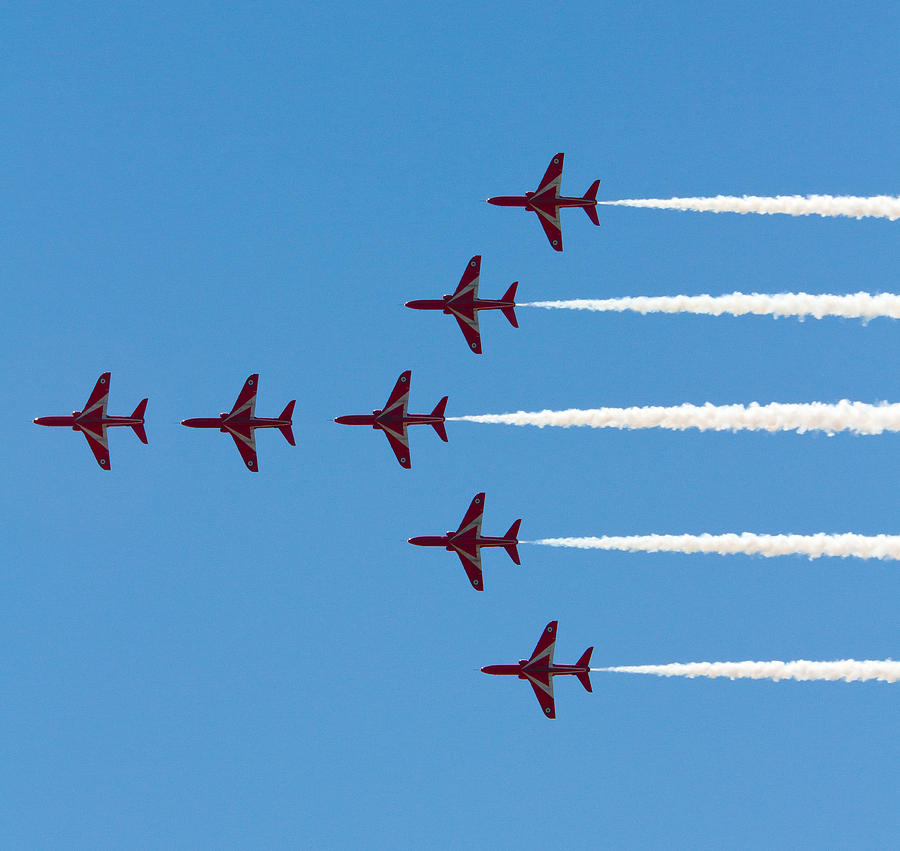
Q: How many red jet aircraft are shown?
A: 7